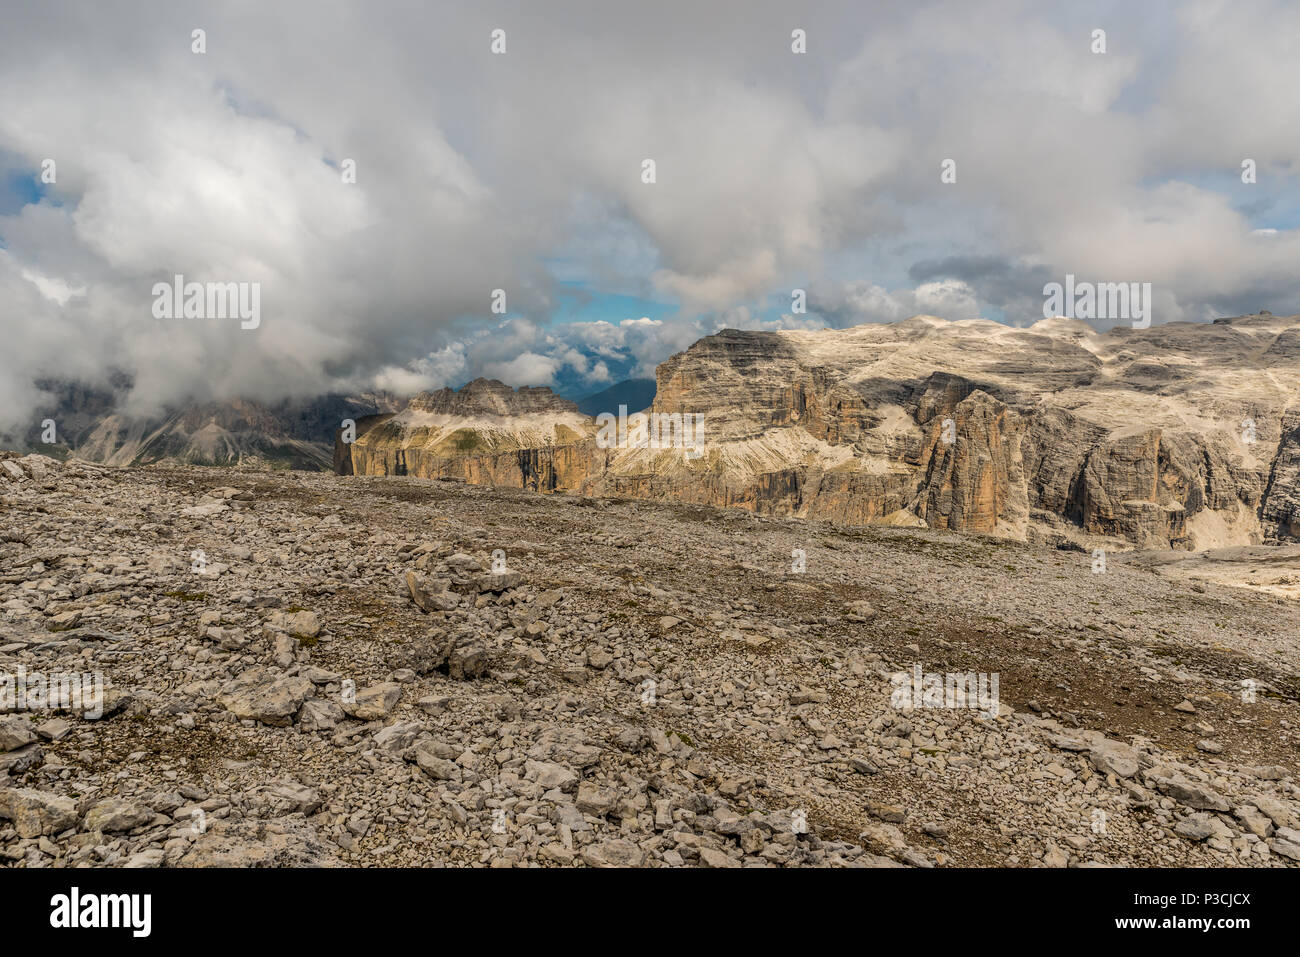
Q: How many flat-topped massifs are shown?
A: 2